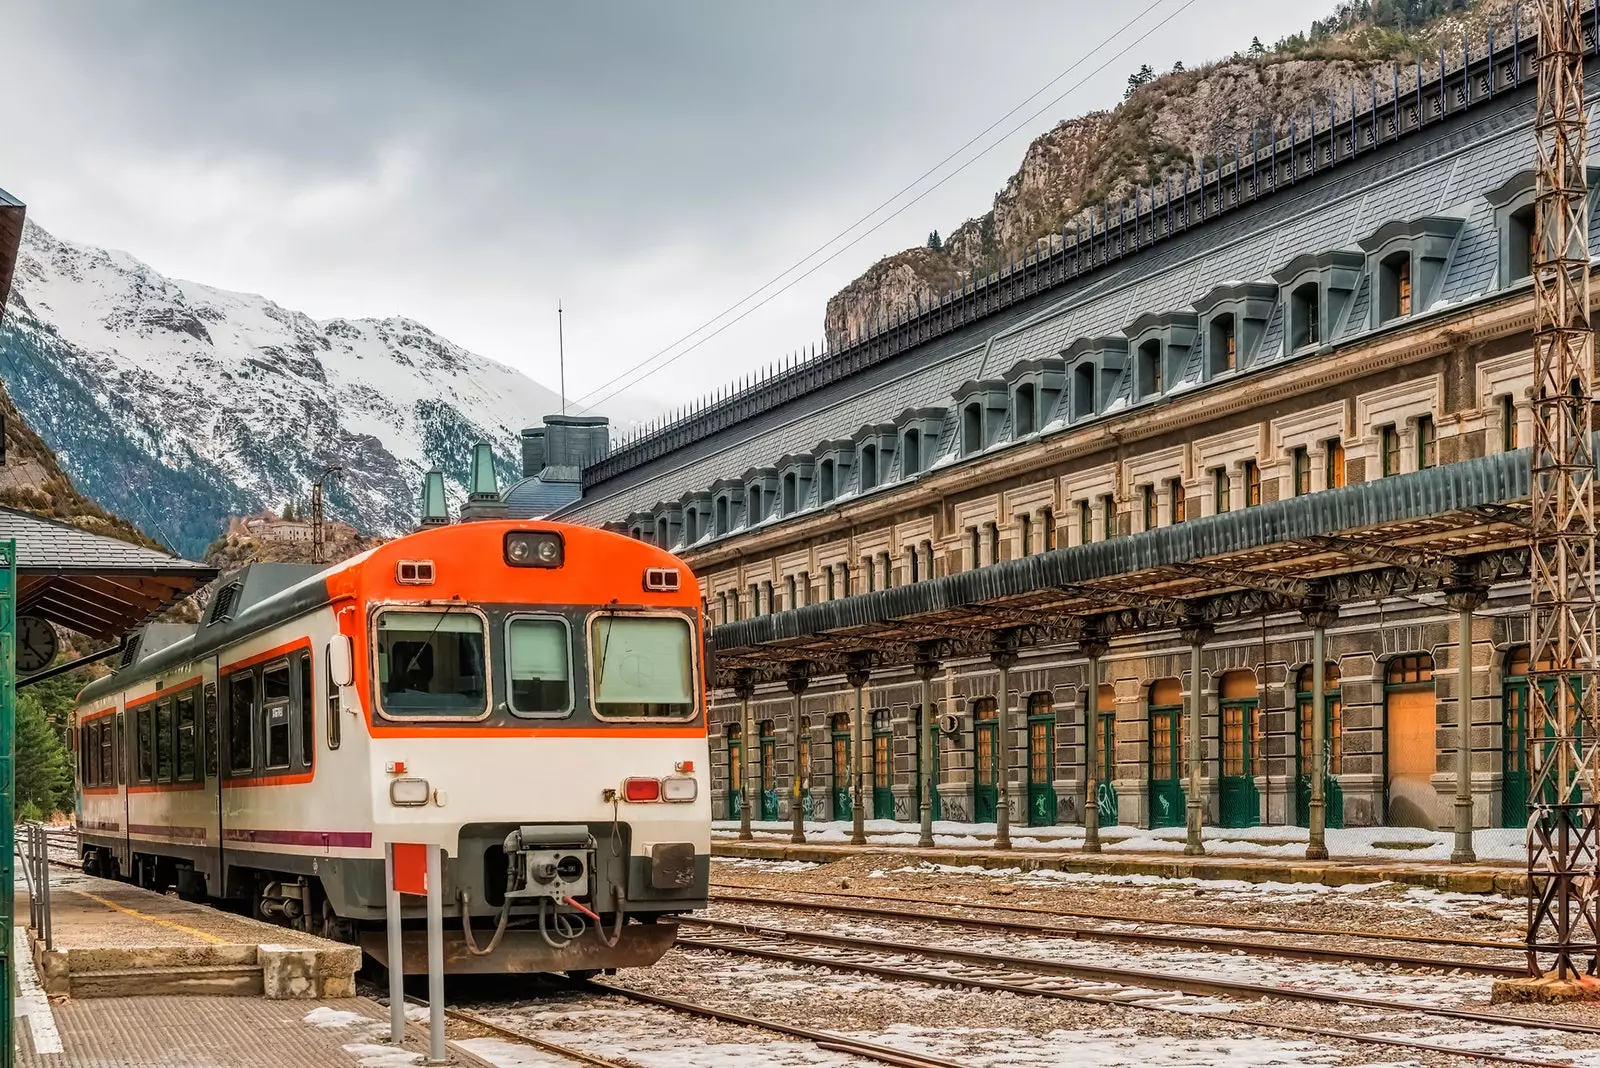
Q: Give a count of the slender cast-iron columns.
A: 9